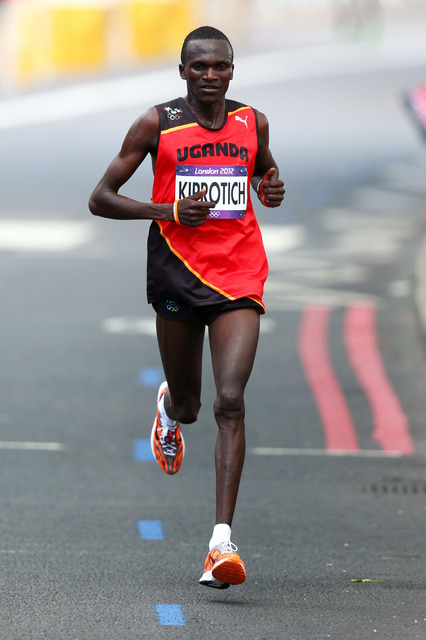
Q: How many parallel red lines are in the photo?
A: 2